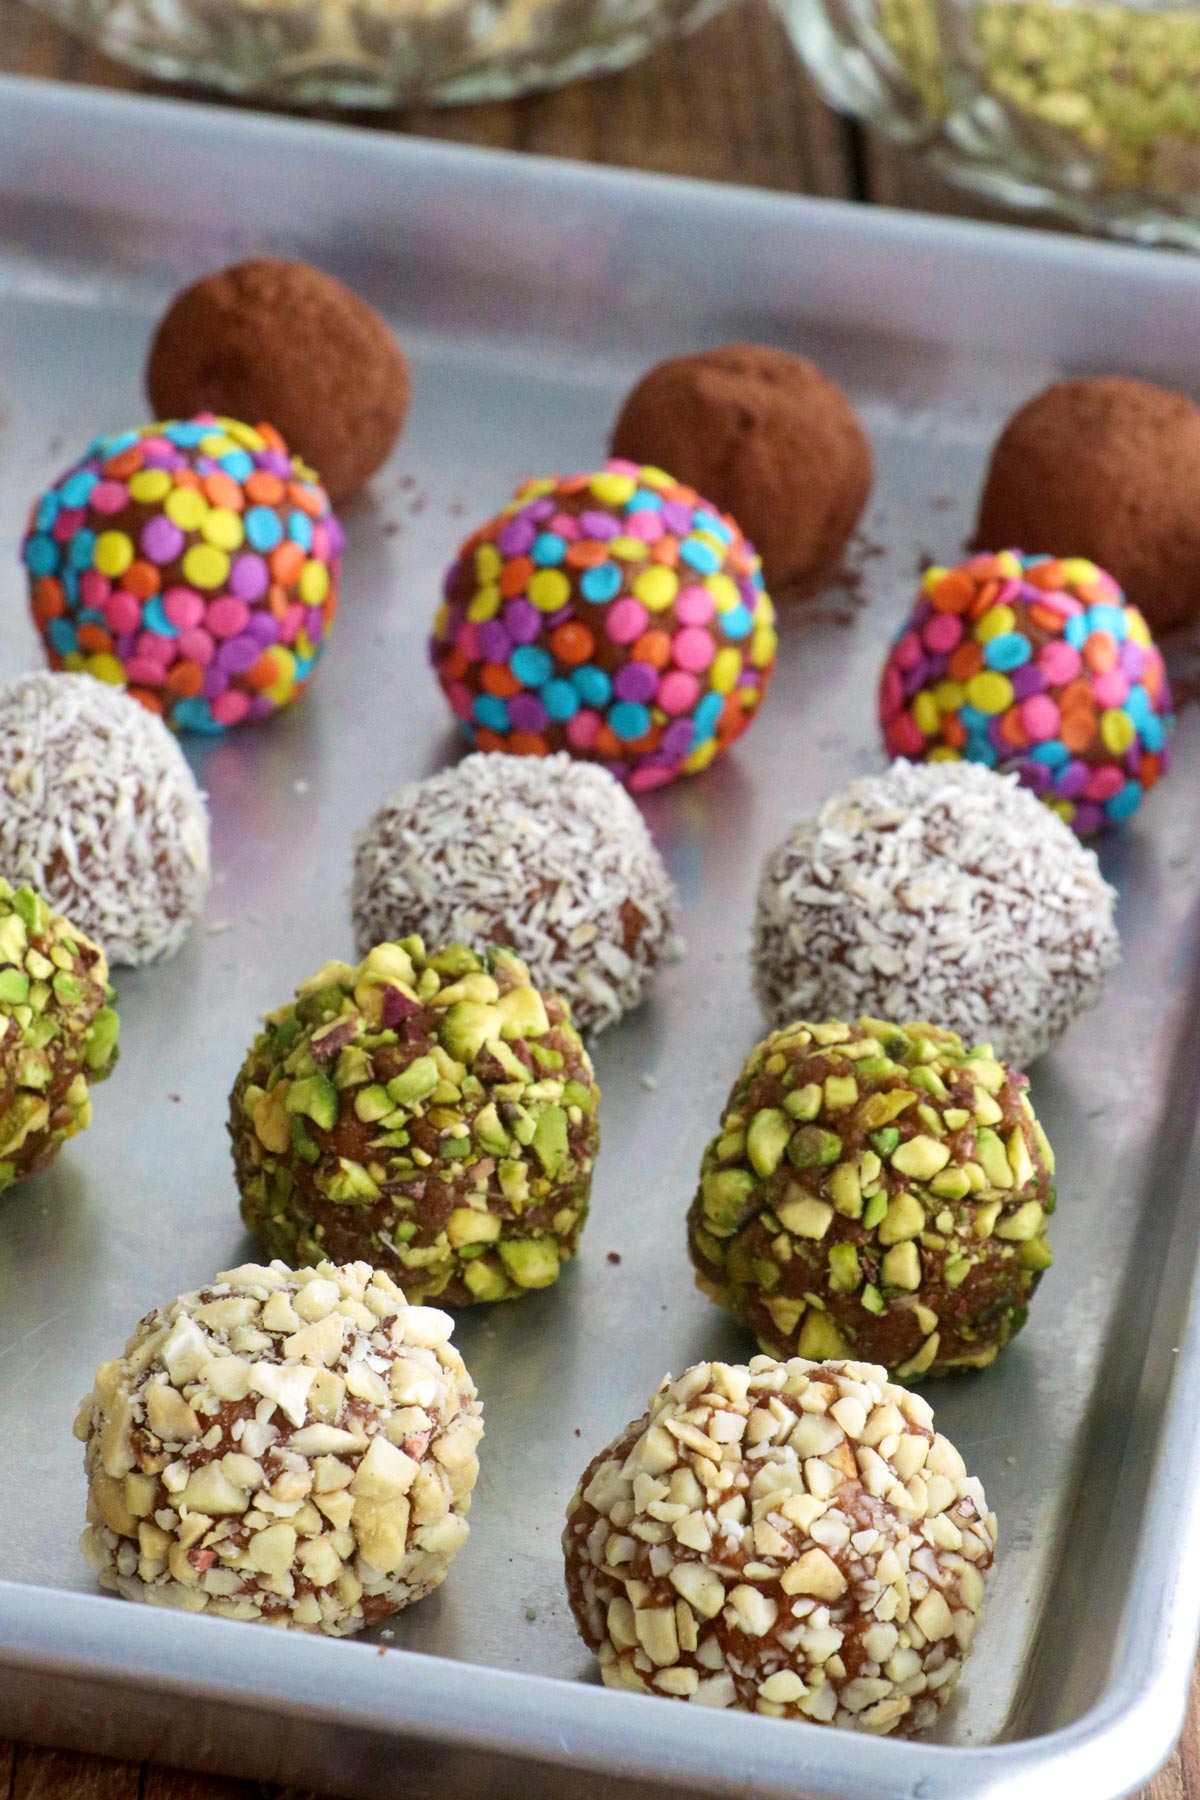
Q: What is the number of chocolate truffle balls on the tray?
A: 14